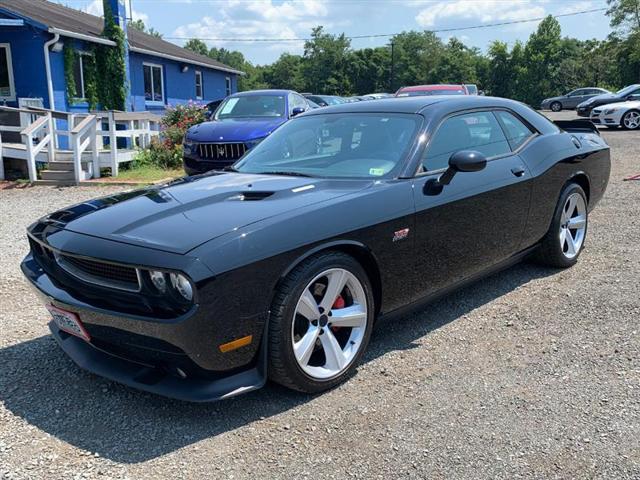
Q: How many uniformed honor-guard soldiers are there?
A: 0